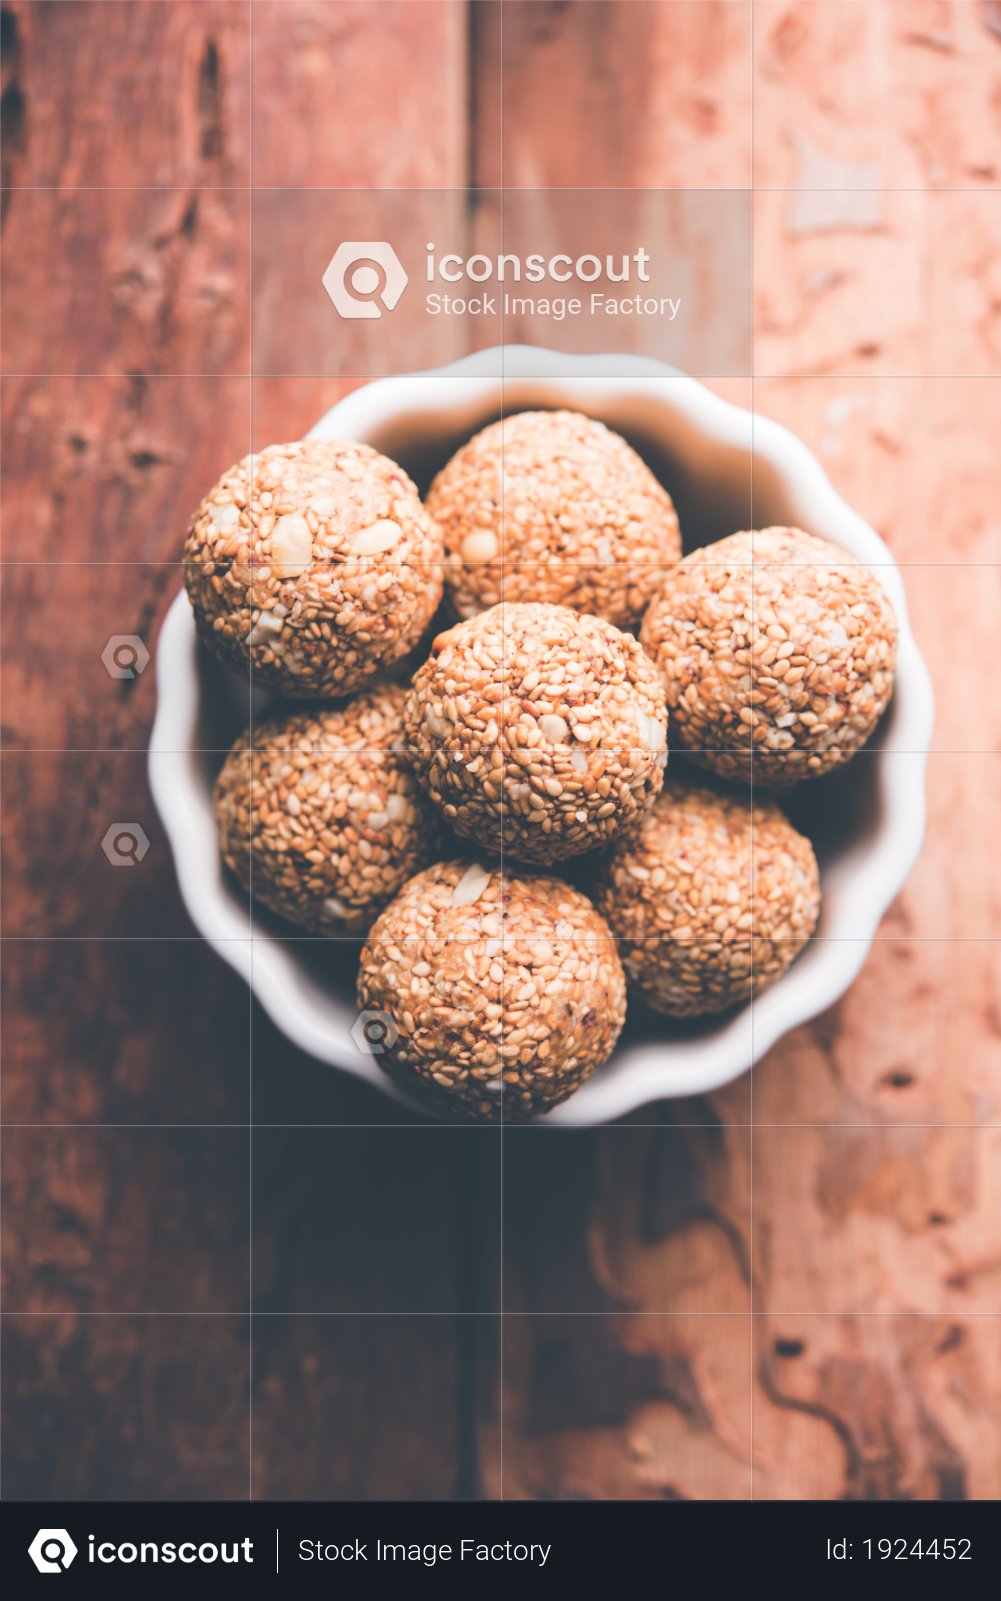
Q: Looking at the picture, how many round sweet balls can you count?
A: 7